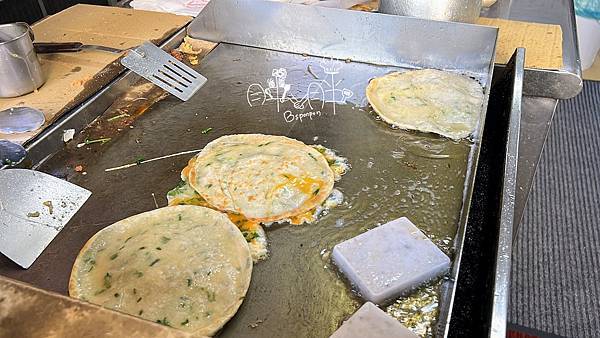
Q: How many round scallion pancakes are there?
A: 3